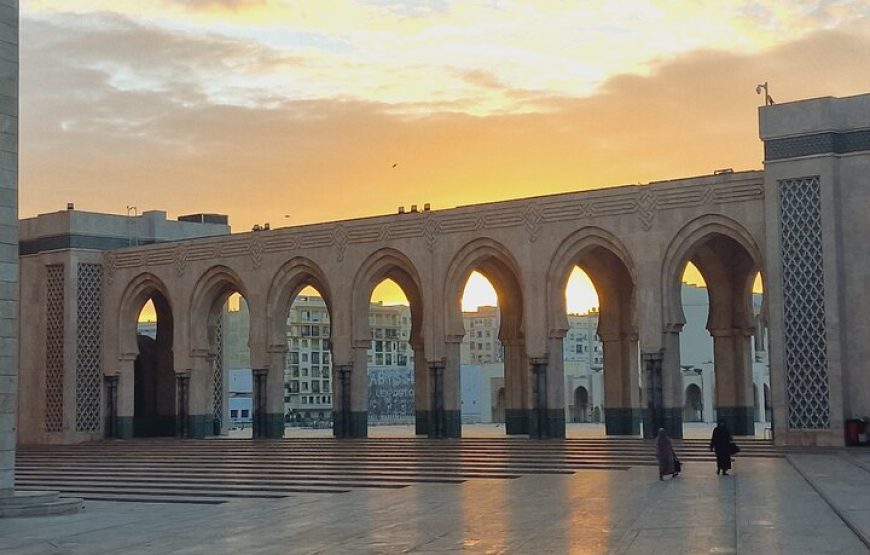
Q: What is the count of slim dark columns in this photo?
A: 7